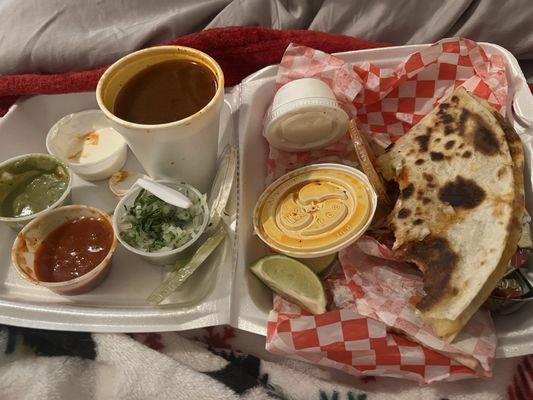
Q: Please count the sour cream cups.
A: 2